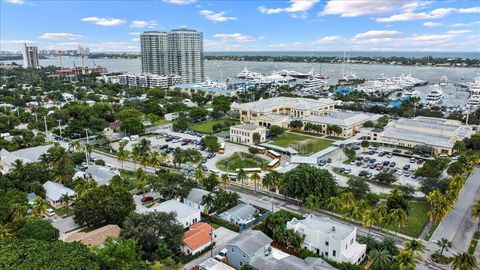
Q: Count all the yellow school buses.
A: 5